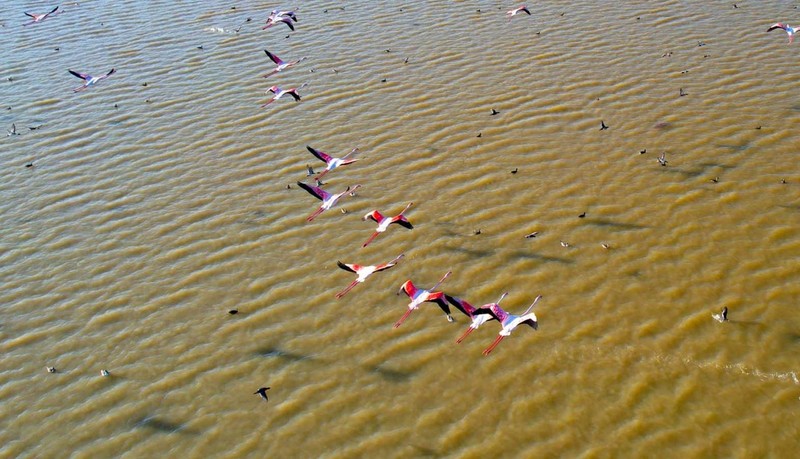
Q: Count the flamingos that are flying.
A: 15